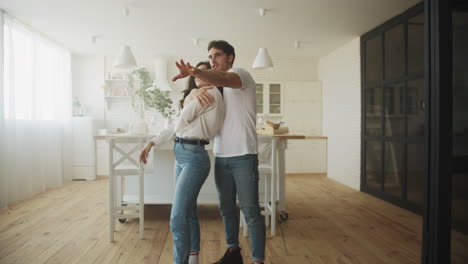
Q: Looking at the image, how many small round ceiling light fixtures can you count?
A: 5